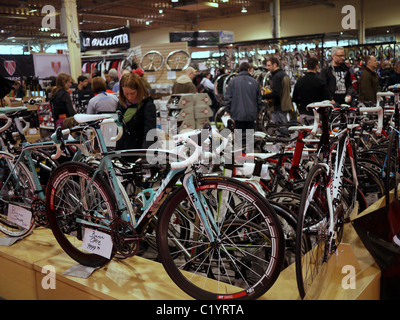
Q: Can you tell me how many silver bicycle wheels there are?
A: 2